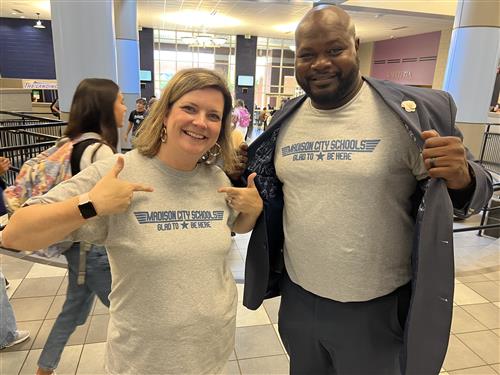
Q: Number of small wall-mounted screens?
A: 2